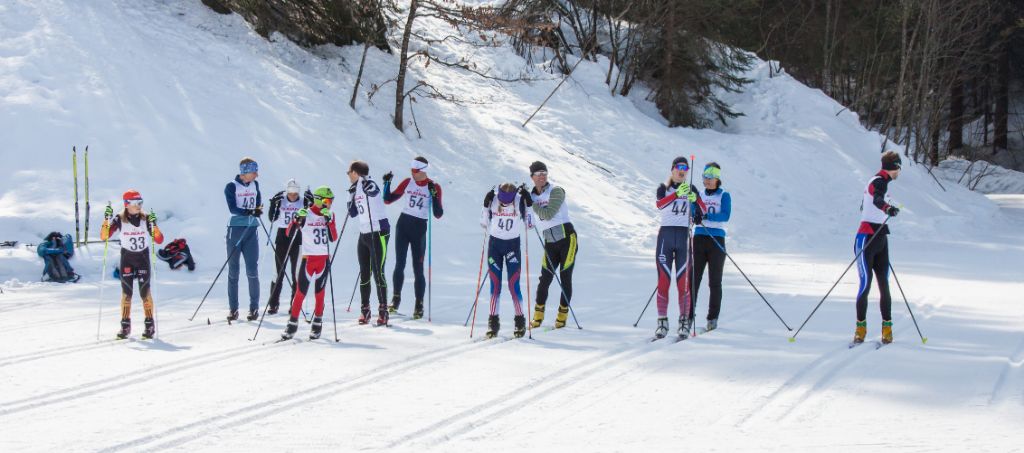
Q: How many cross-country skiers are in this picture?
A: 11